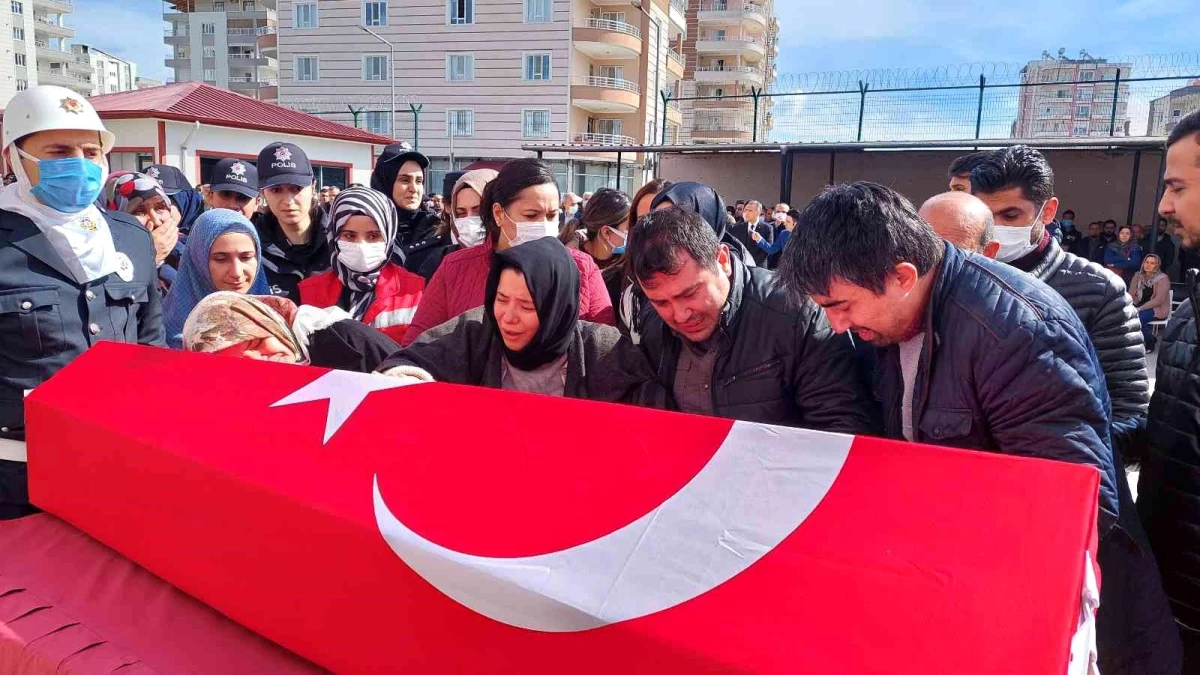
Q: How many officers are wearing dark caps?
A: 4